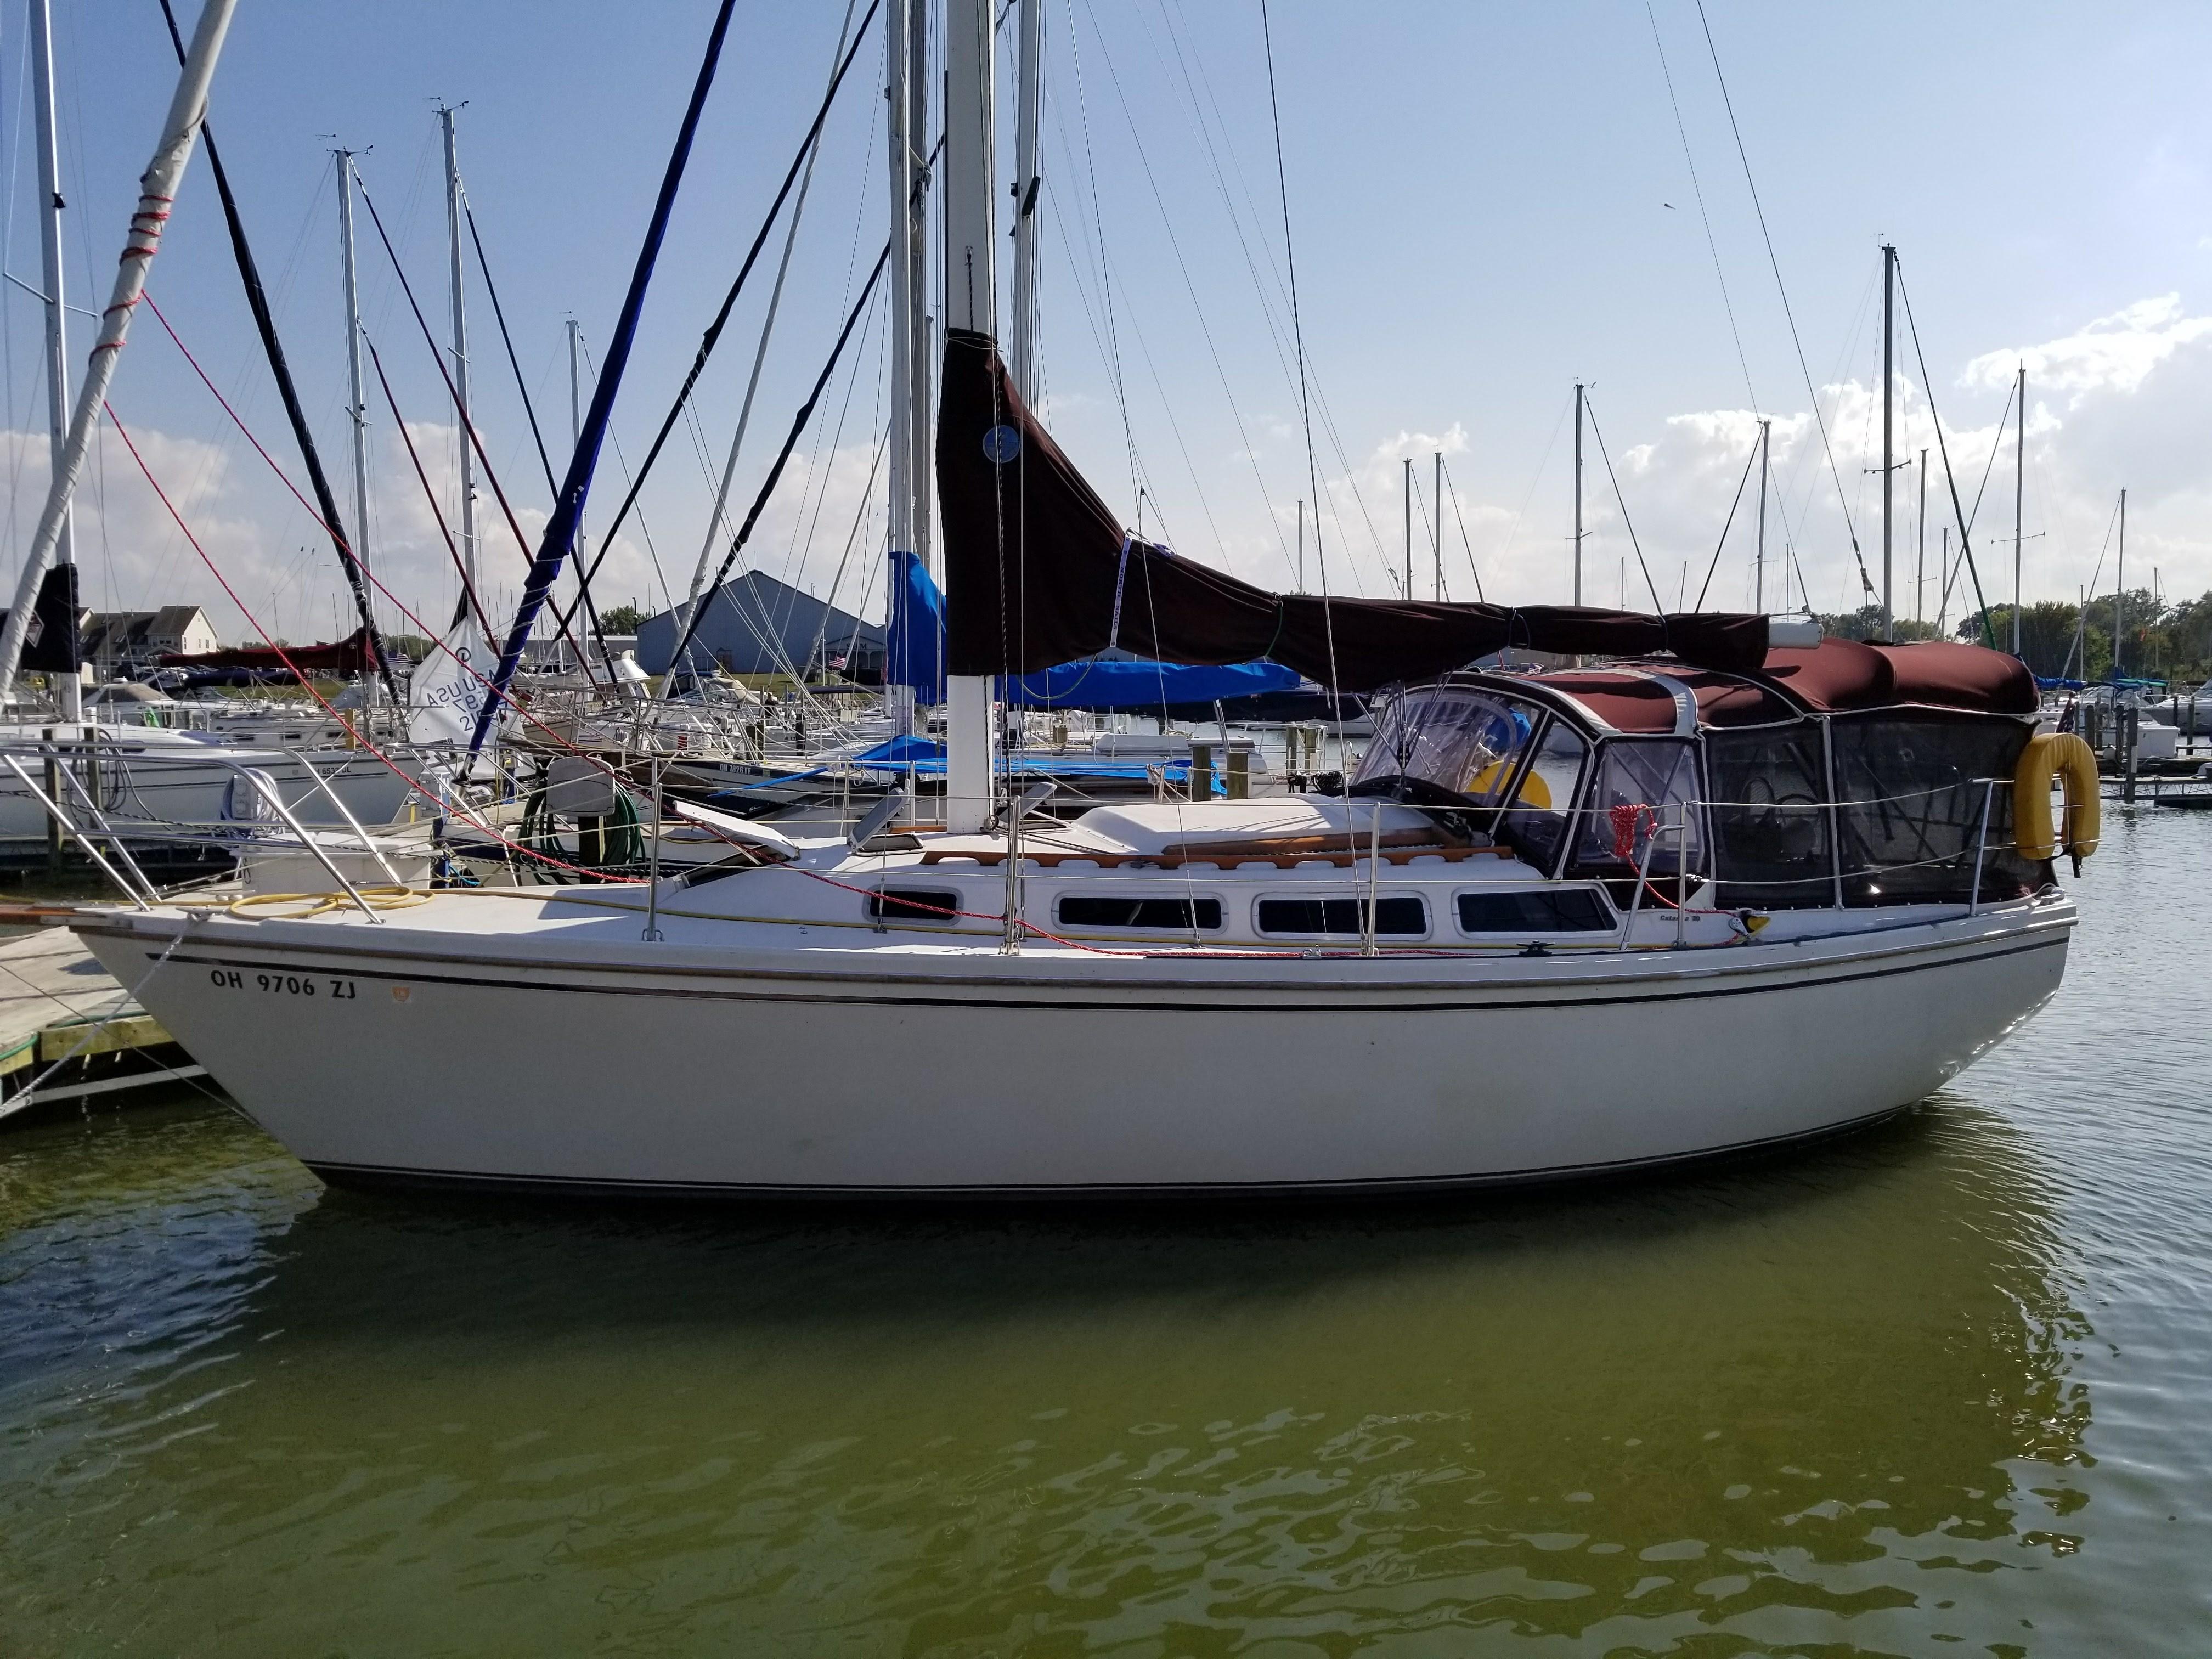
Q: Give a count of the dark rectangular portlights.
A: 4